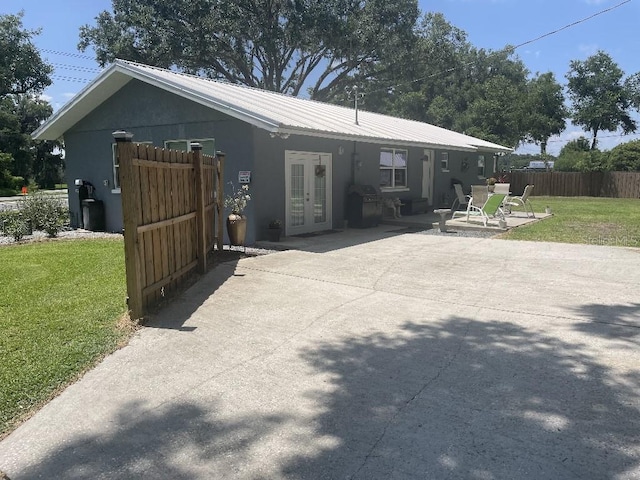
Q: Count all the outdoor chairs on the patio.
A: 5